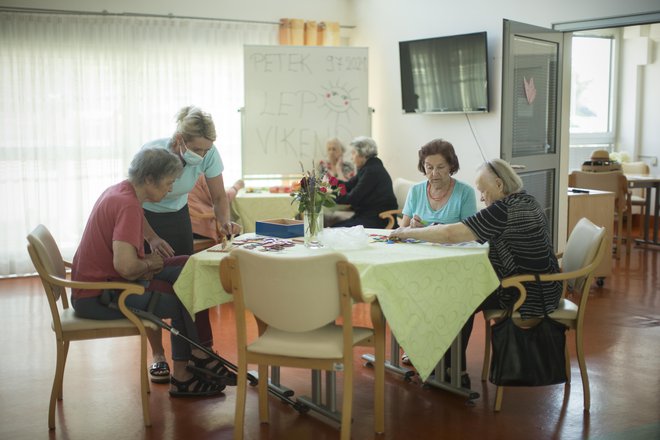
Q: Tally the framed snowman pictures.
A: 0